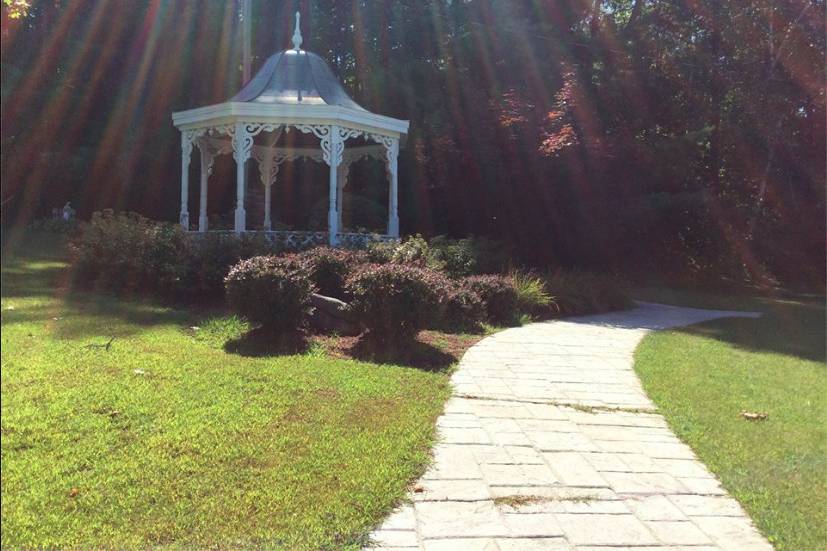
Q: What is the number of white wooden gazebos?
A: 1